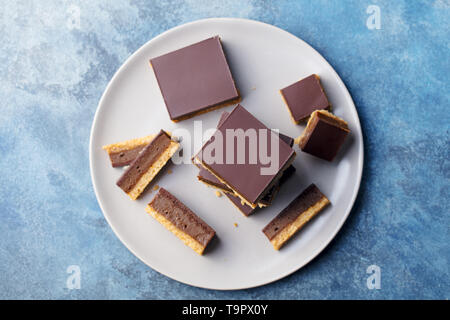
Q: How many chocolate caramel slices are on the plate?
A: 10